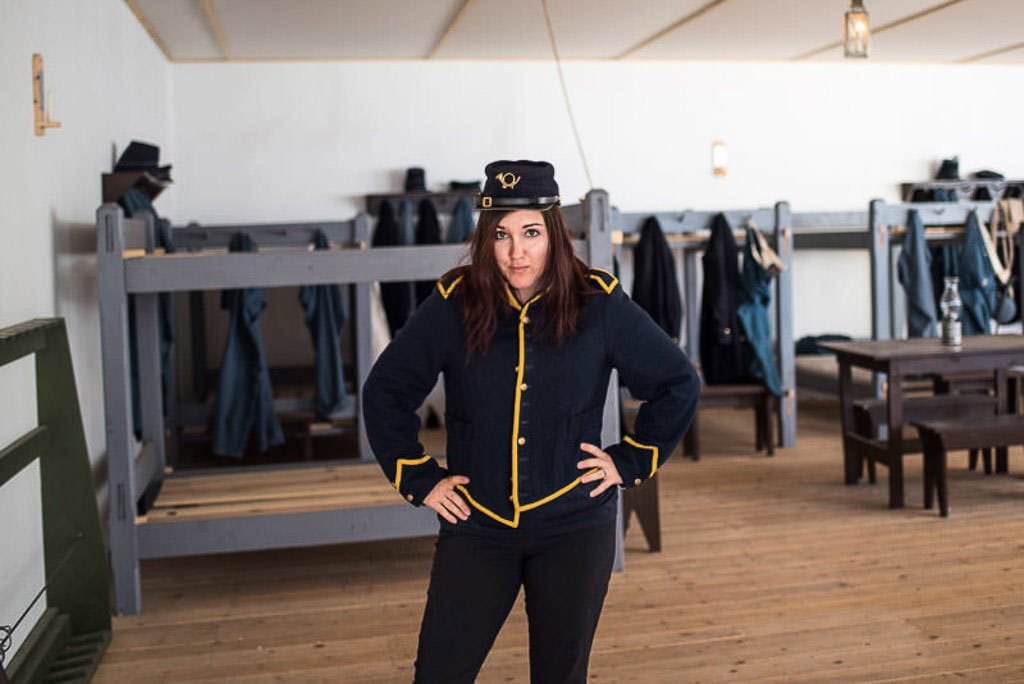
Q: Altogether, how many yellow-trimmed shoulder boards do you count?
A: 2